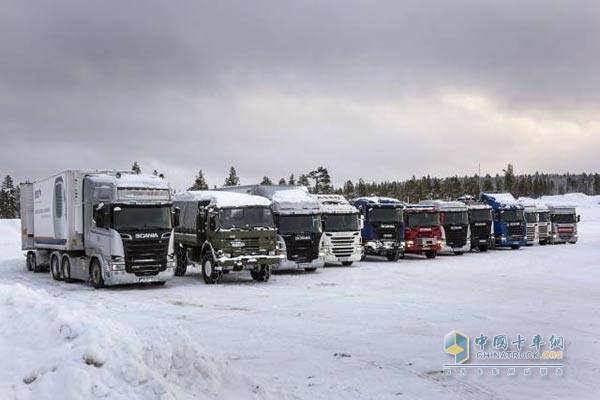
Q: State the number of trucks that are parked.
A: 12